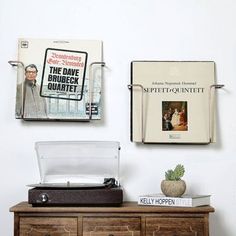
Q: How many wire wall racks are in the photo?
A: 2